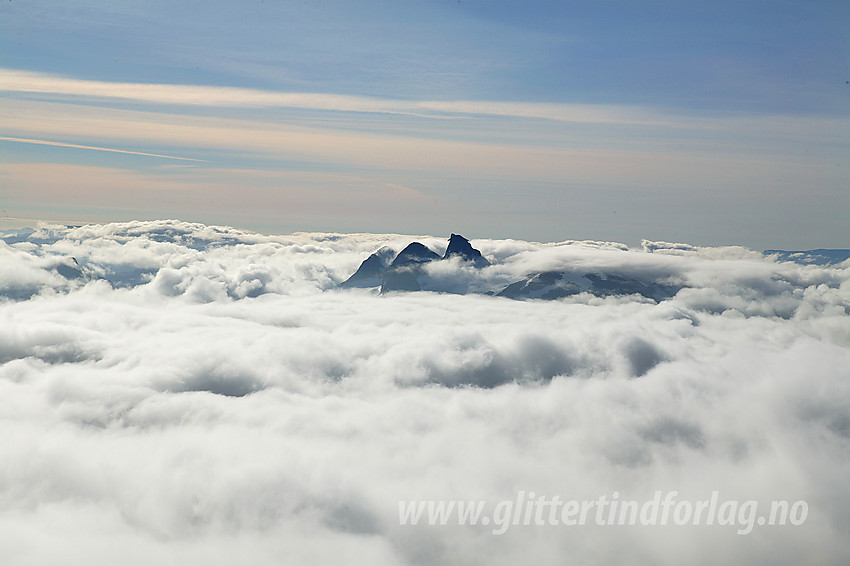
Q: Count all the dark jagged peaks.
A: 3